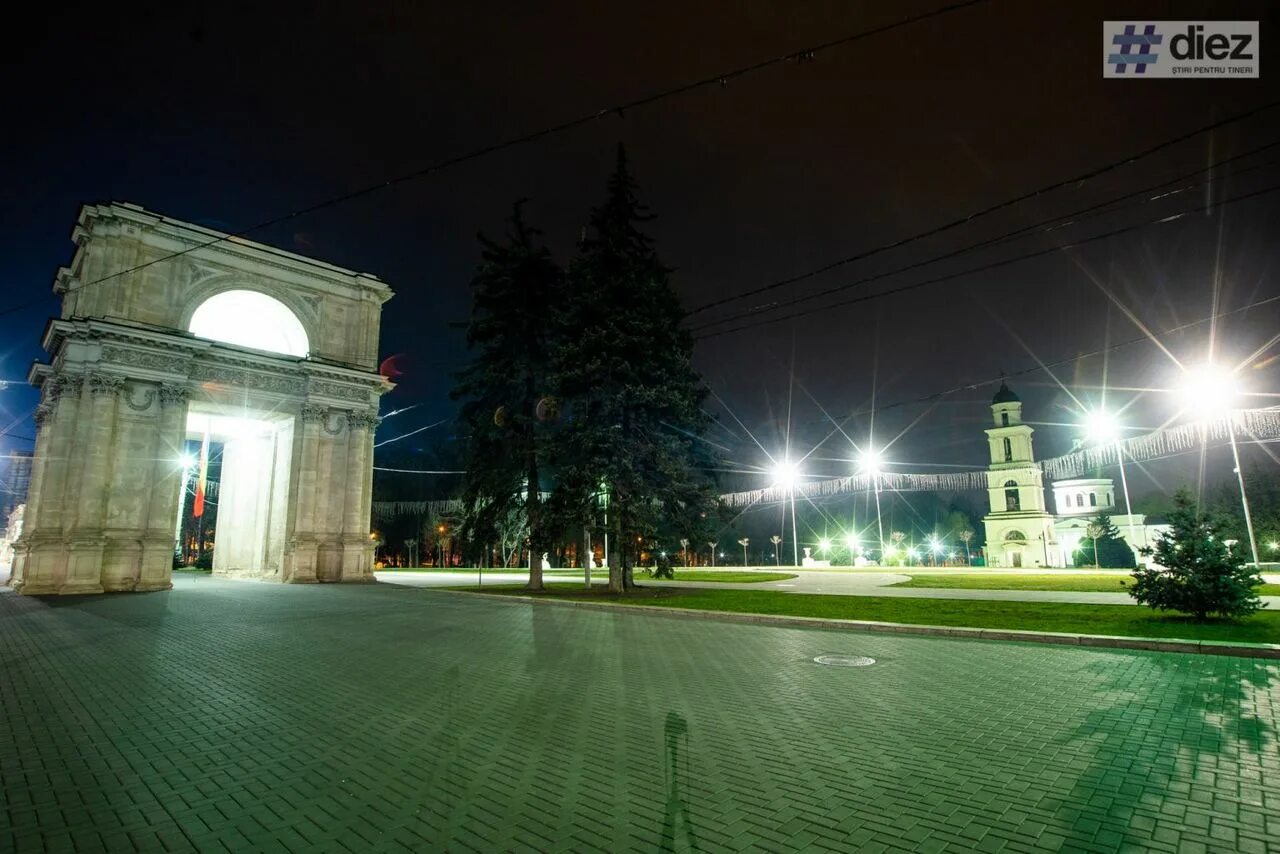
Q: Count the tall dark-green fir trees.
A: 2